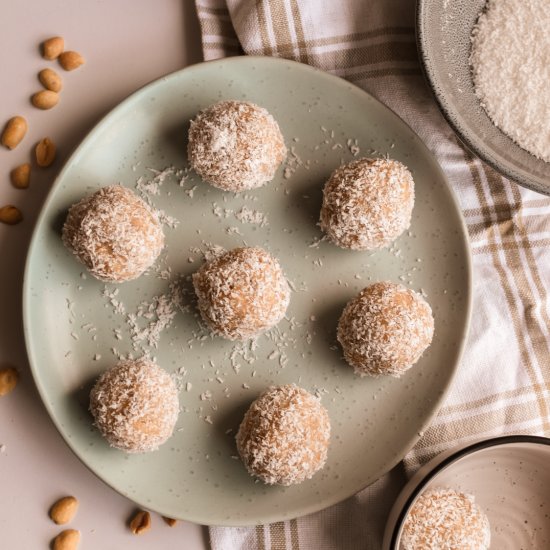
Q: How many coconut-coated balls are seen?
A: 8